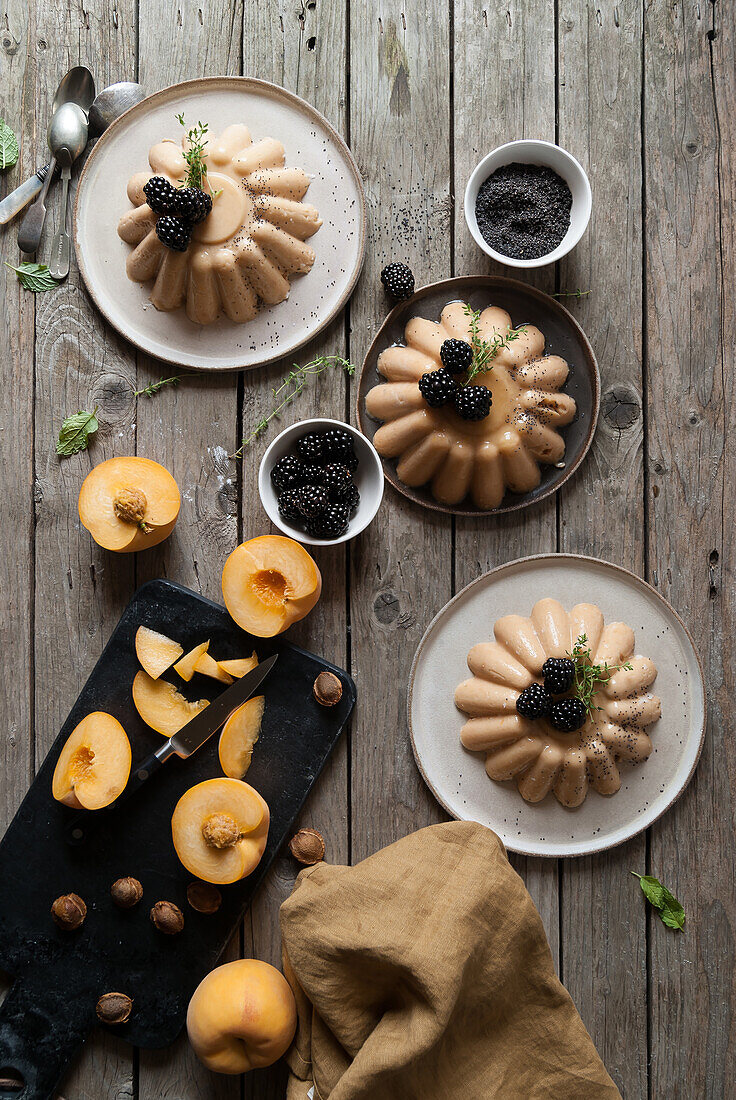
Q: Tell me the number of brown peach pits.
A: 7